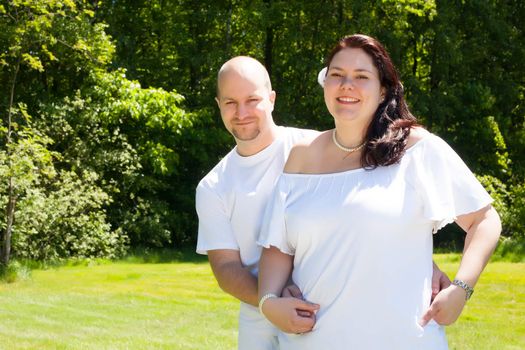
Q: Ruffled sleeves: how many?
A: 2